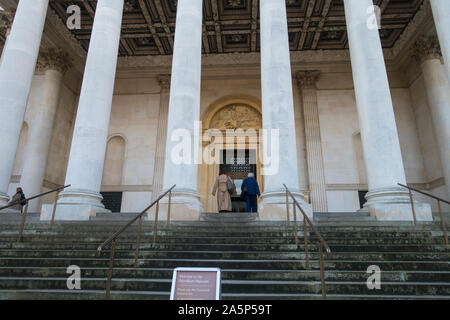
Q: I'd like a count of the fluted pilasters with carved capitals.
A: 2